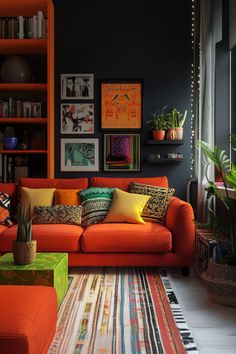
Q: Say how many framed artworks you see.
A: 5